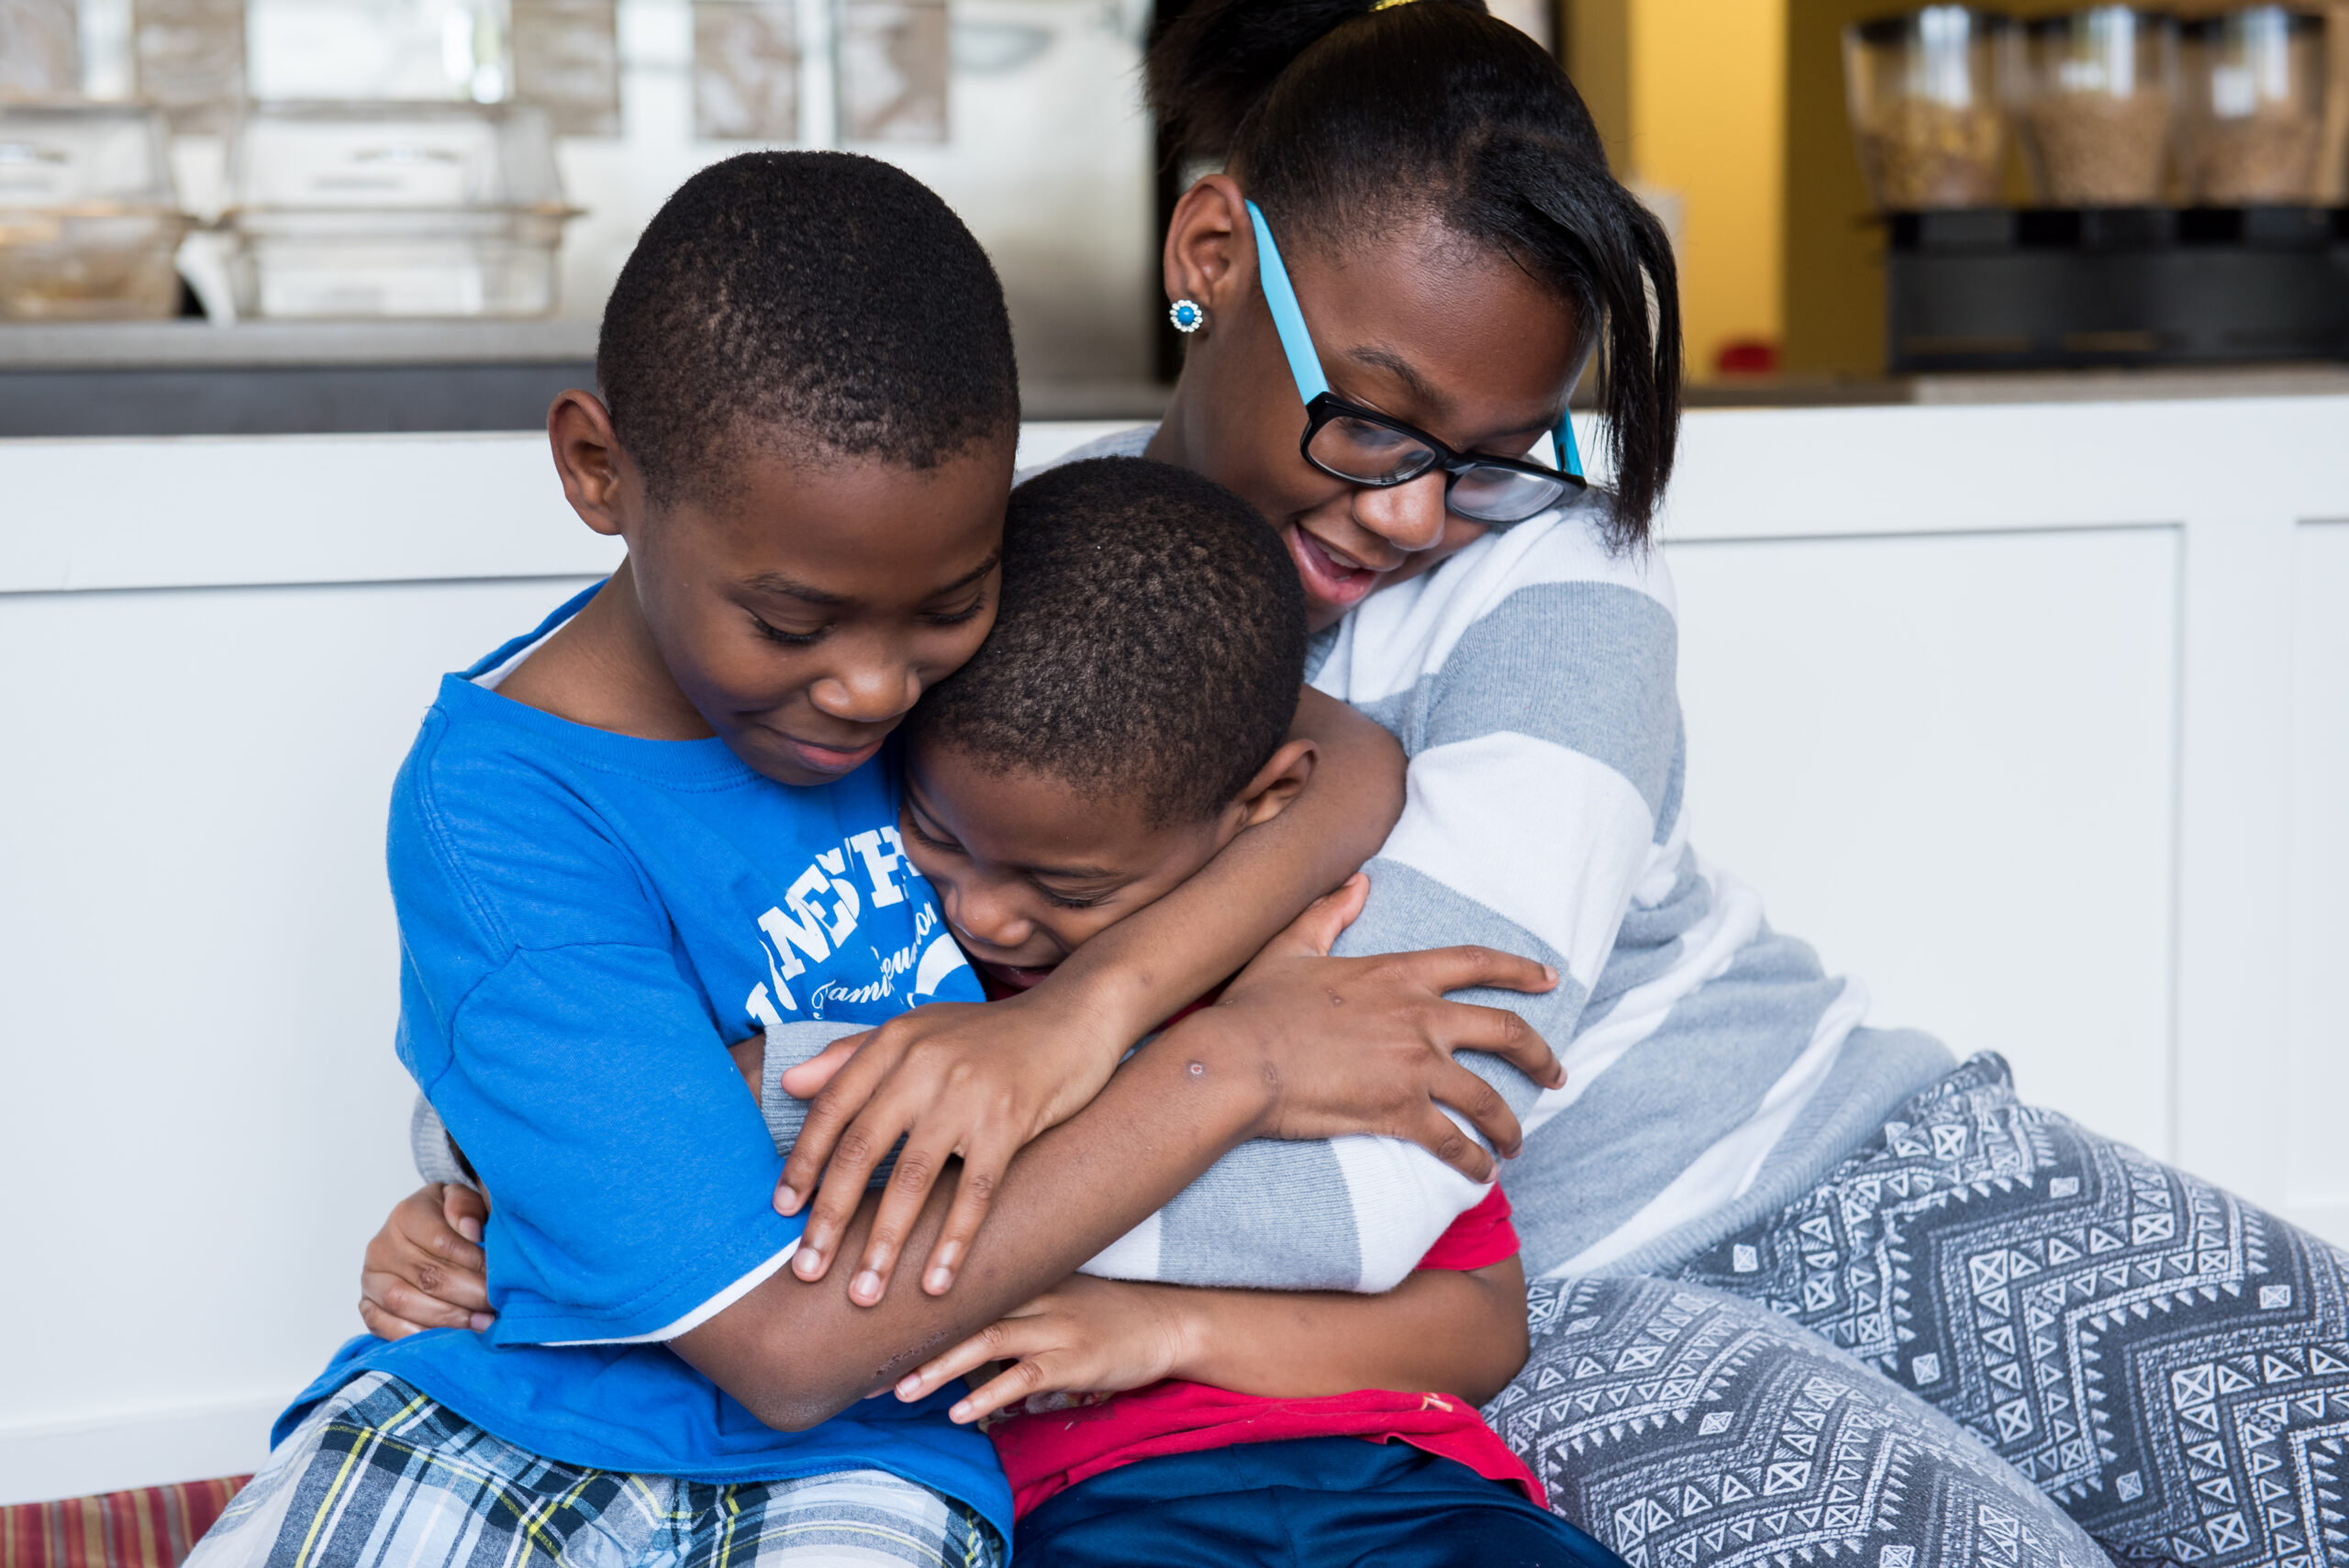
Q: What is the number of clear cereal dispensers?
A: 3